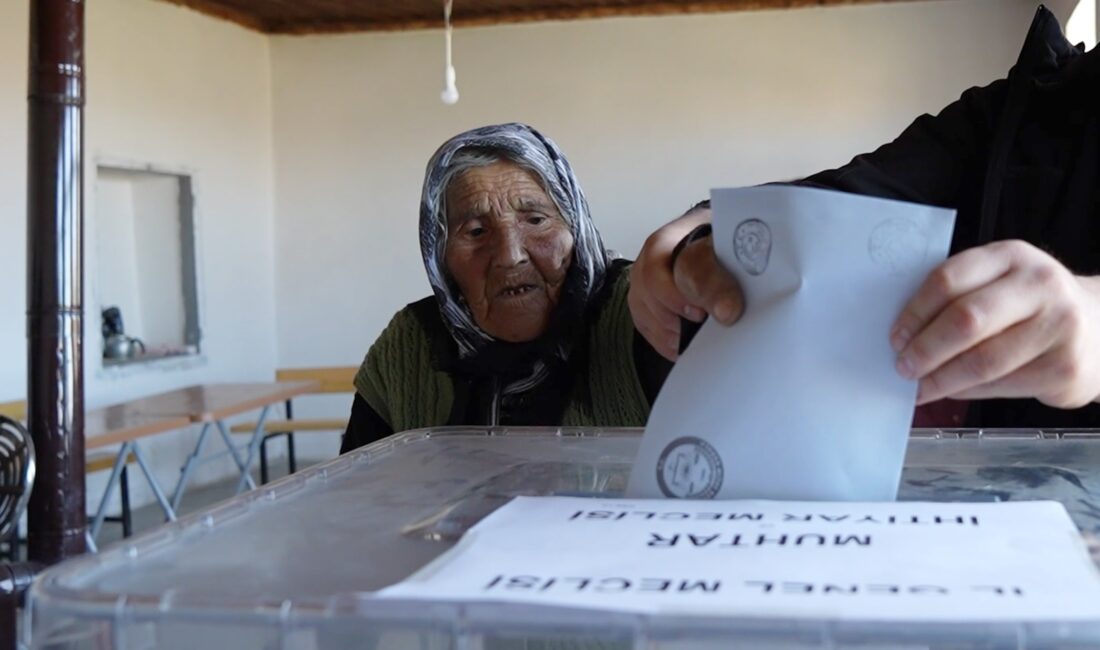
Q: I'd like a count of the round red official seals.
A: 0